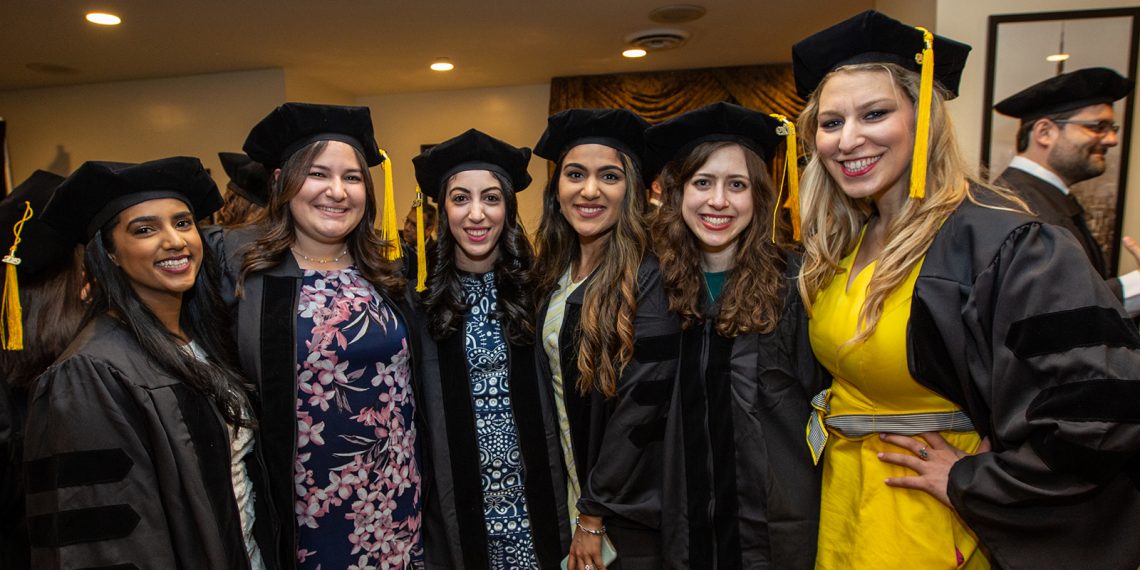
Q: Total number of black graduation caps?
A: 9